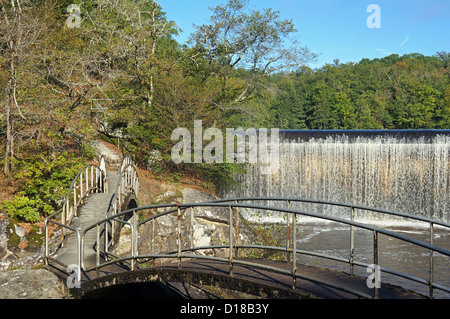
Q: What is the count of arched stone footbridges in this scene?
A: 2